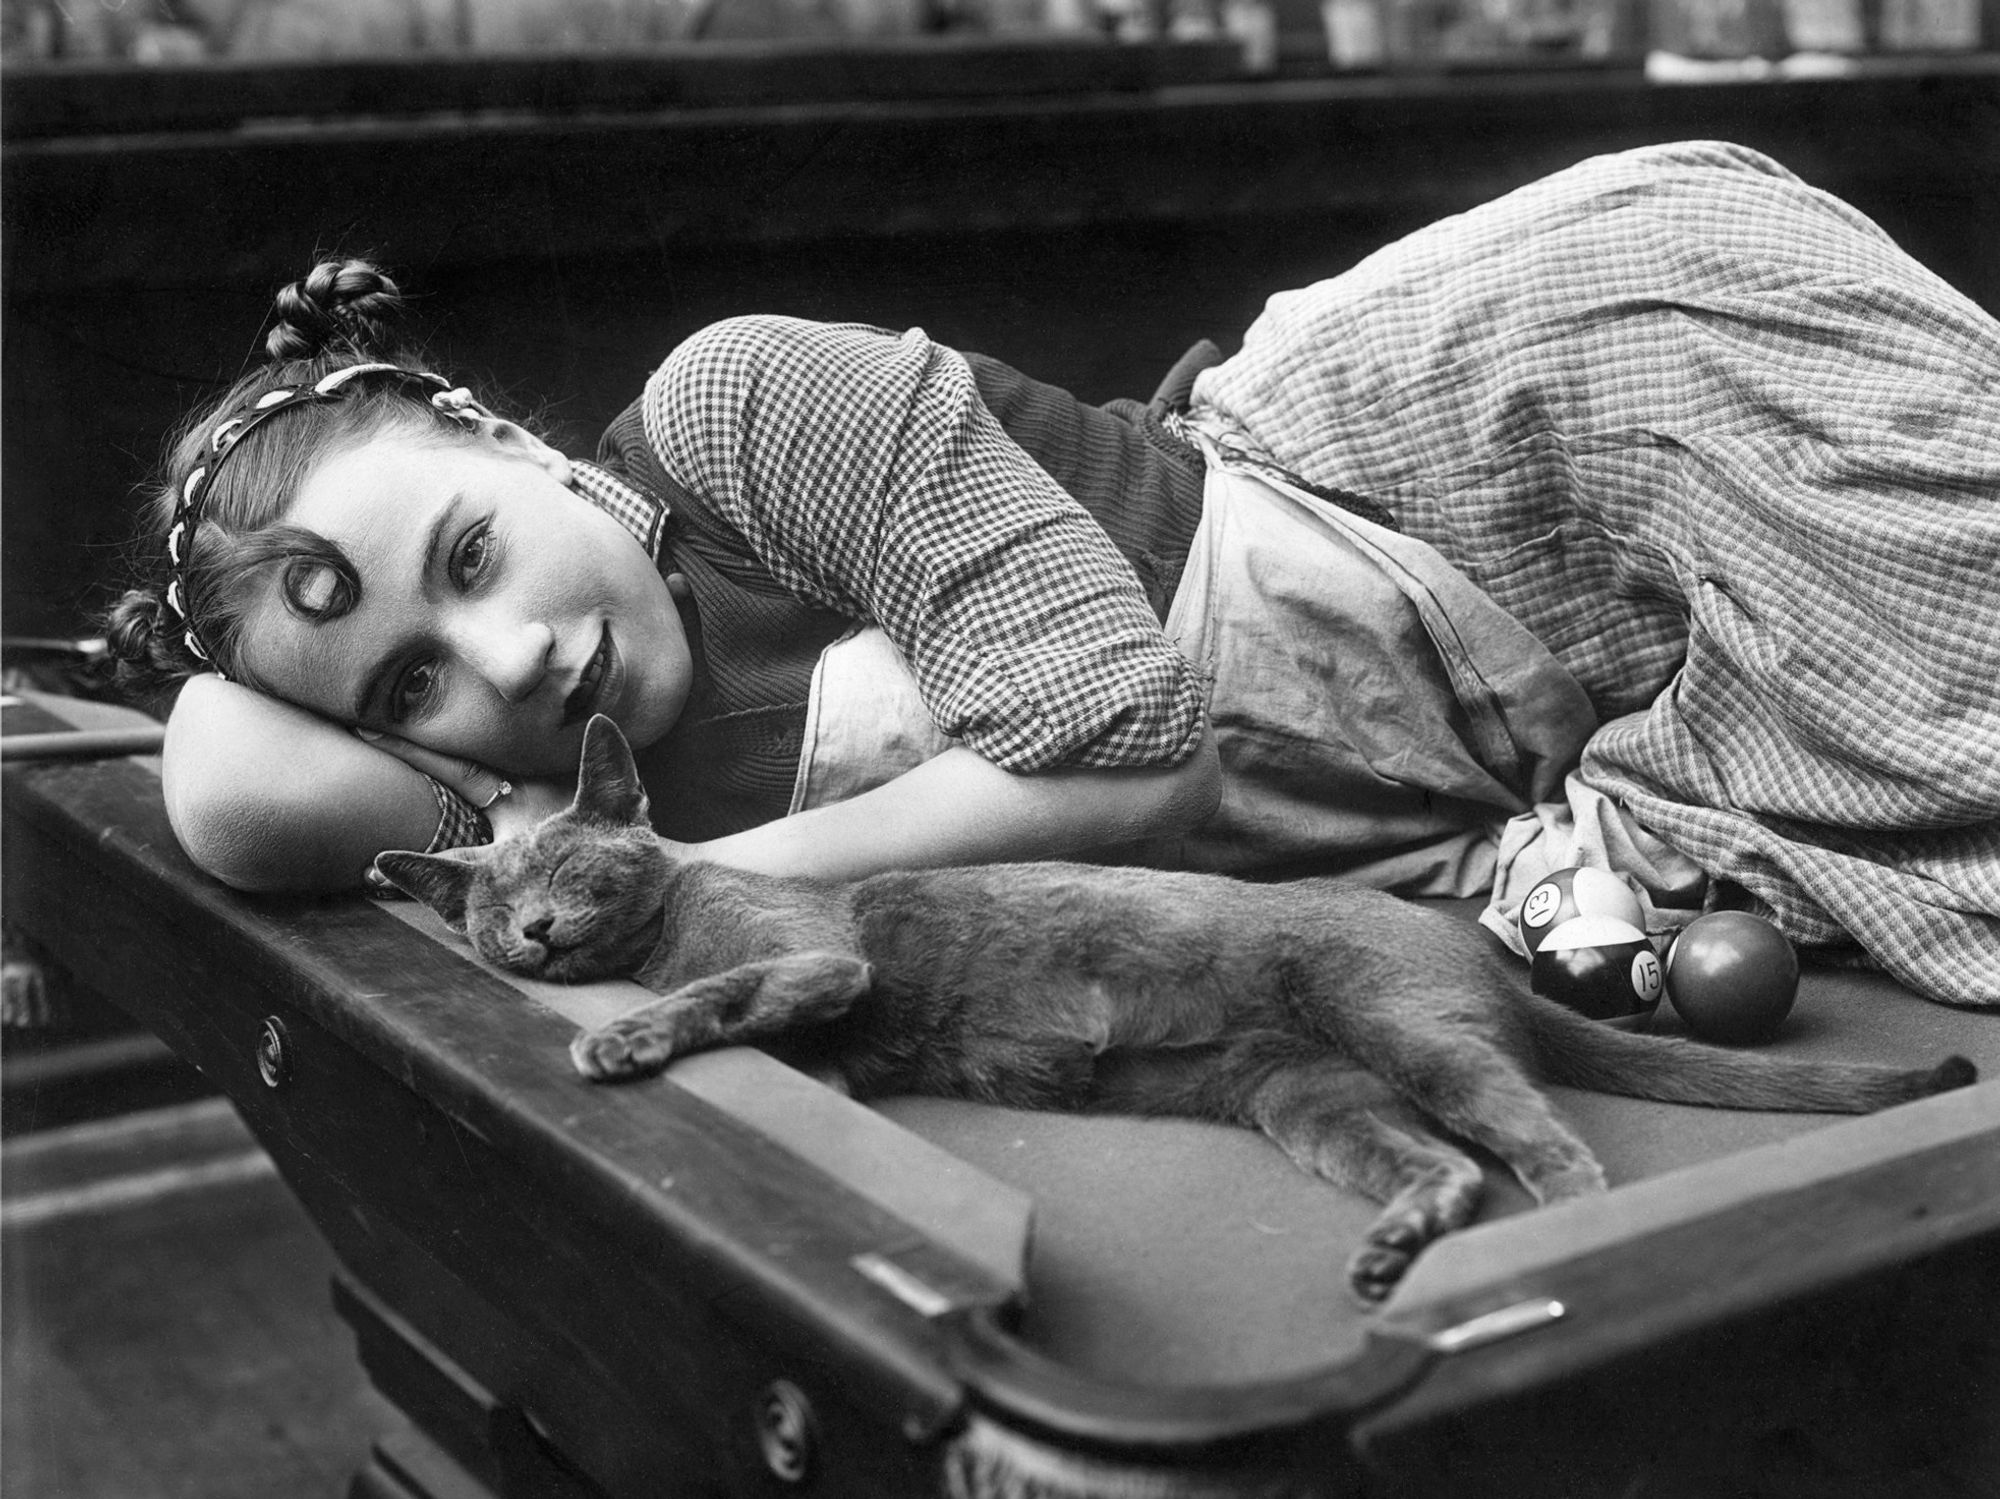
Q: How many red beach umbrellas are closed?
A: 0